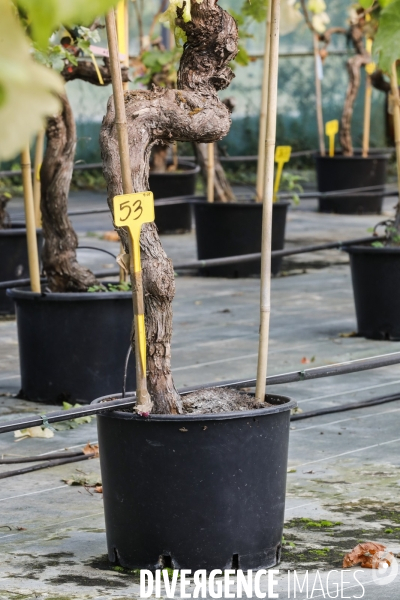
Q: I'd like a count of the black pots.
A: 7